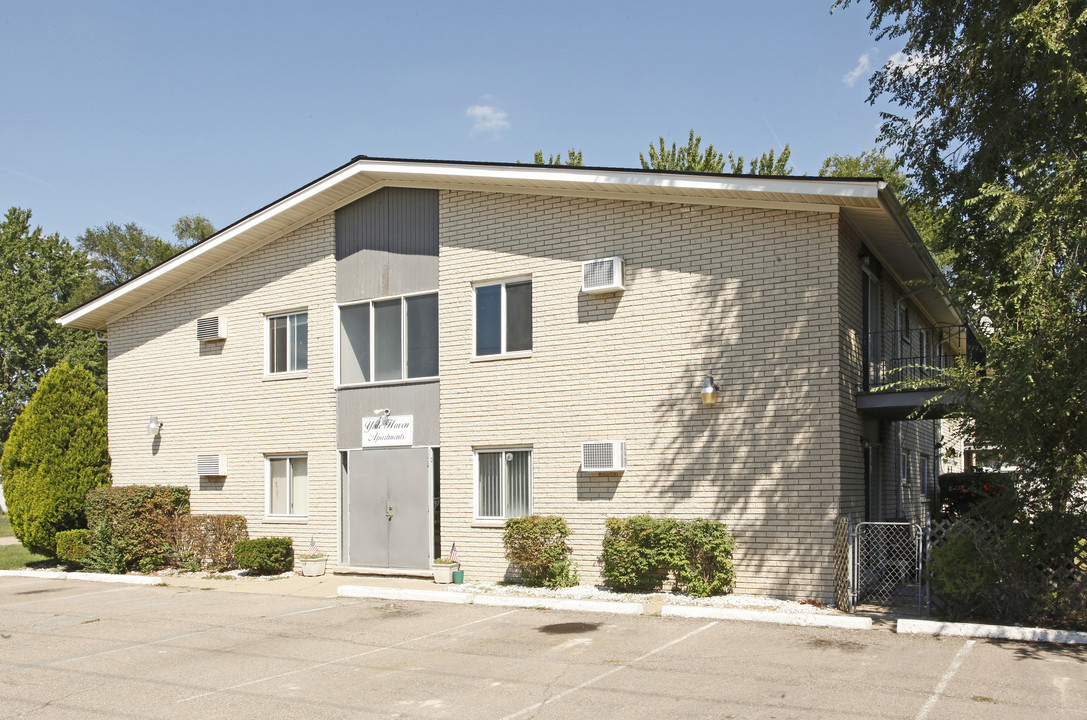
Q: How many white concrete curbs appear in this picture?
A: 6